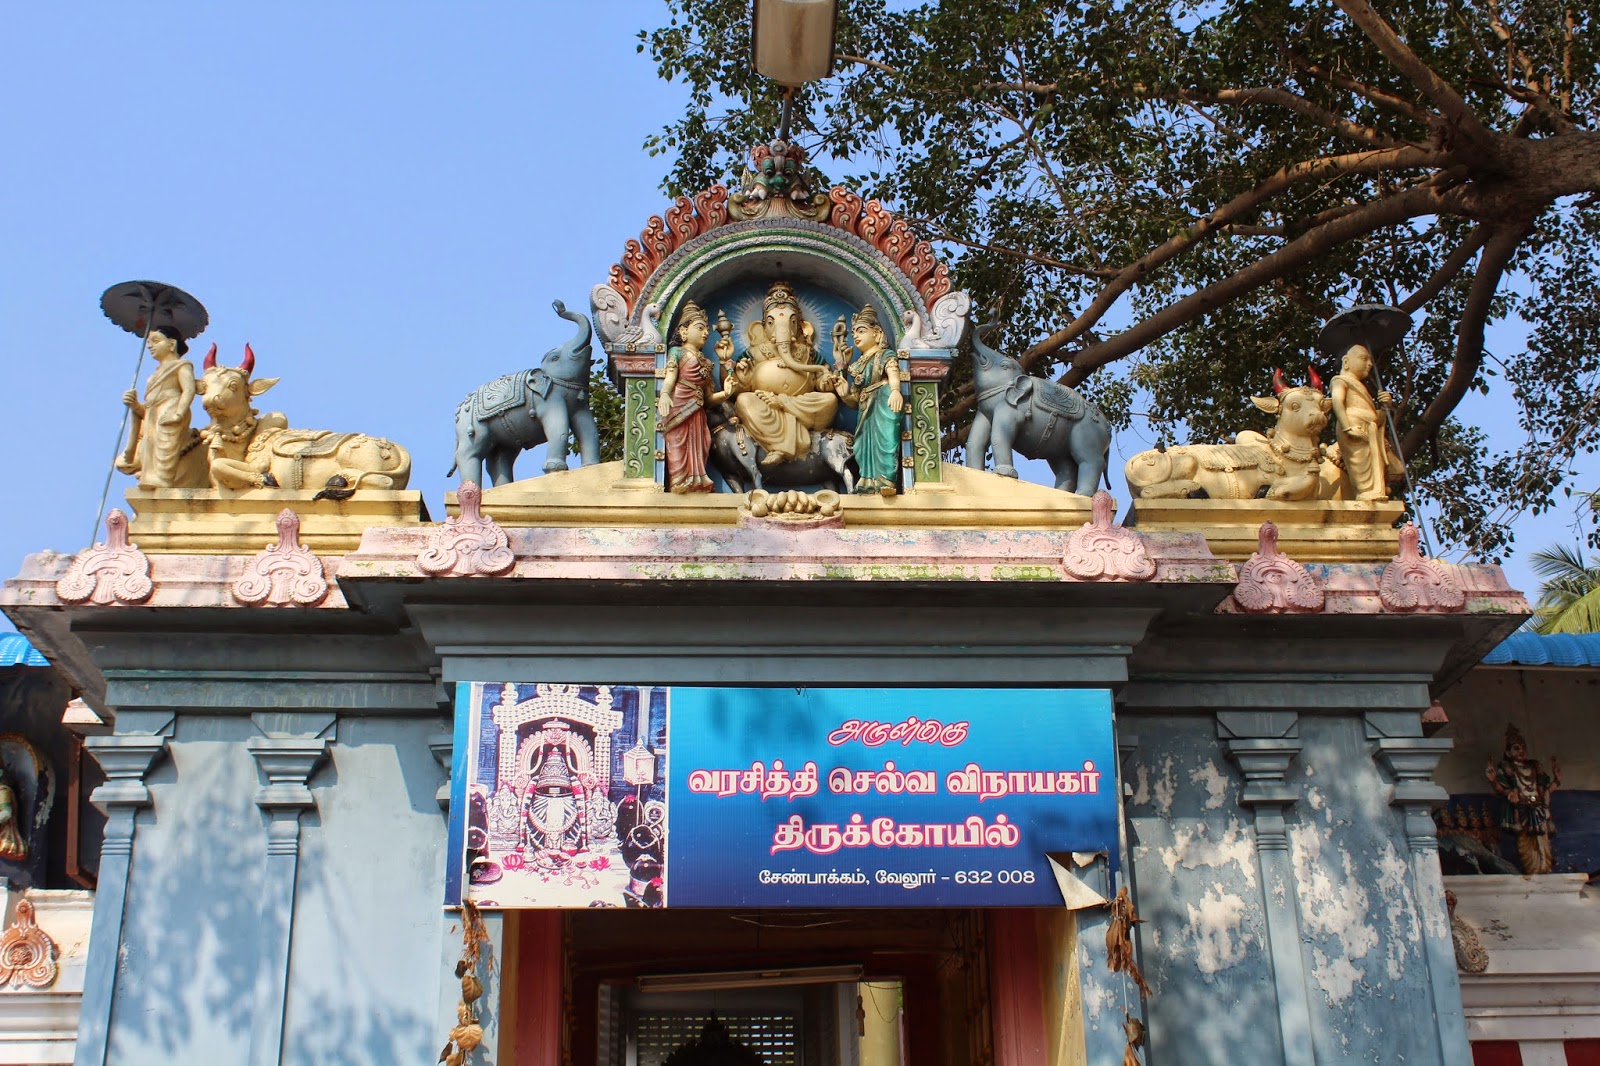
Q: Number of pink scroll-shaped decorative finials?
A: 6